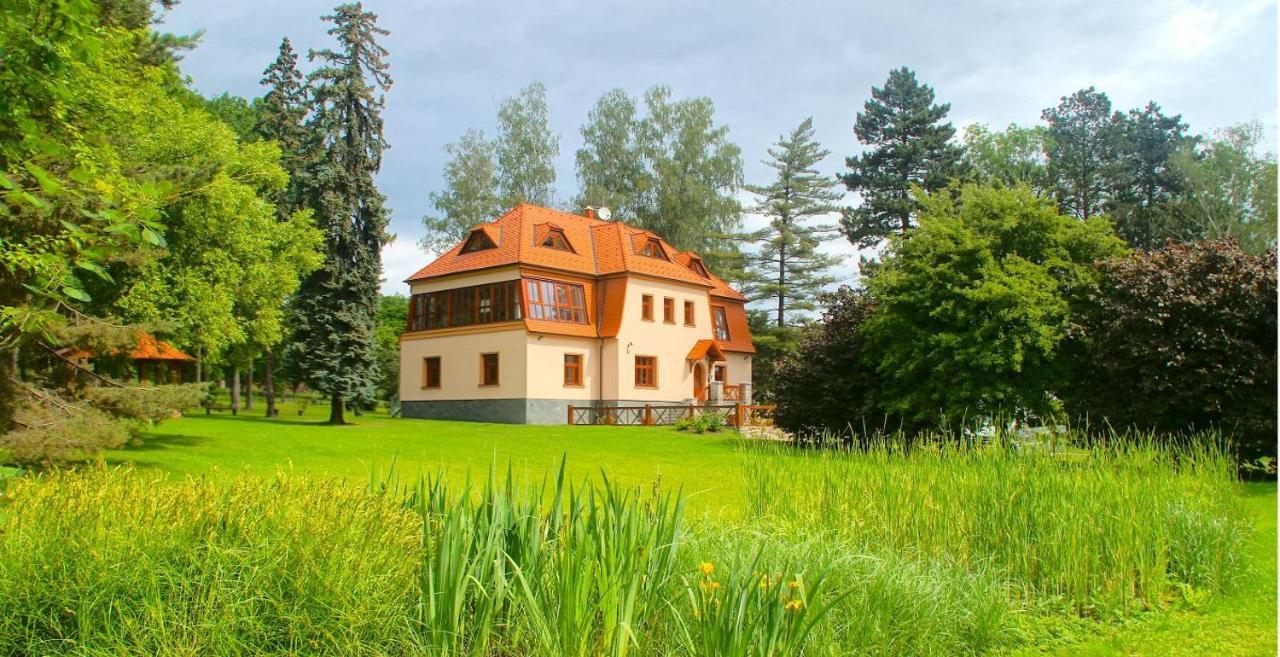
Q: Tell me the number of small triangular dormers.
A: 4